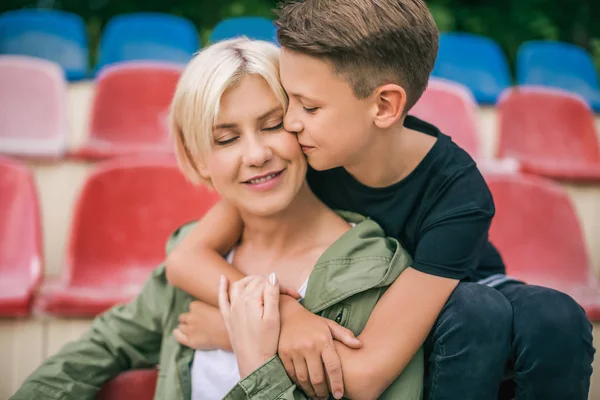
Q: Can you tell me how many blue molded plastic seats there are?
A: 5